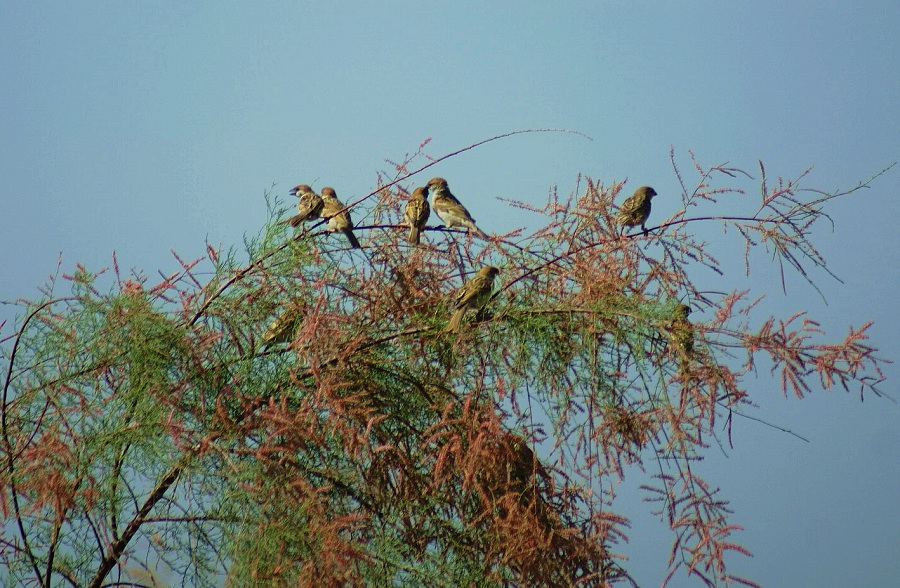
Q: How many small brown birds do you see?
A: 8